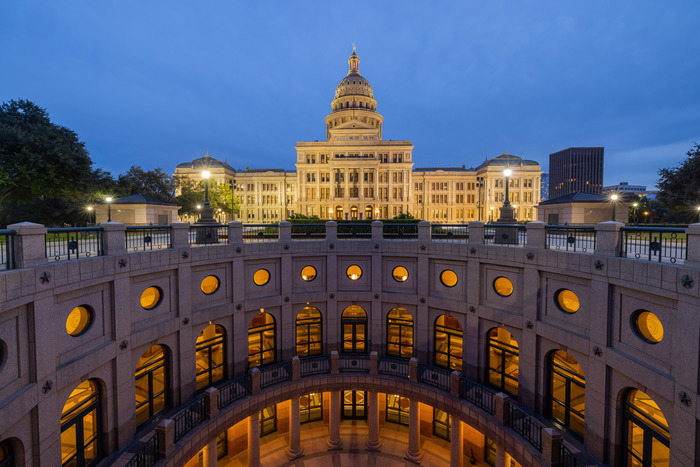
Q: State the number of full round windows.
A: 11